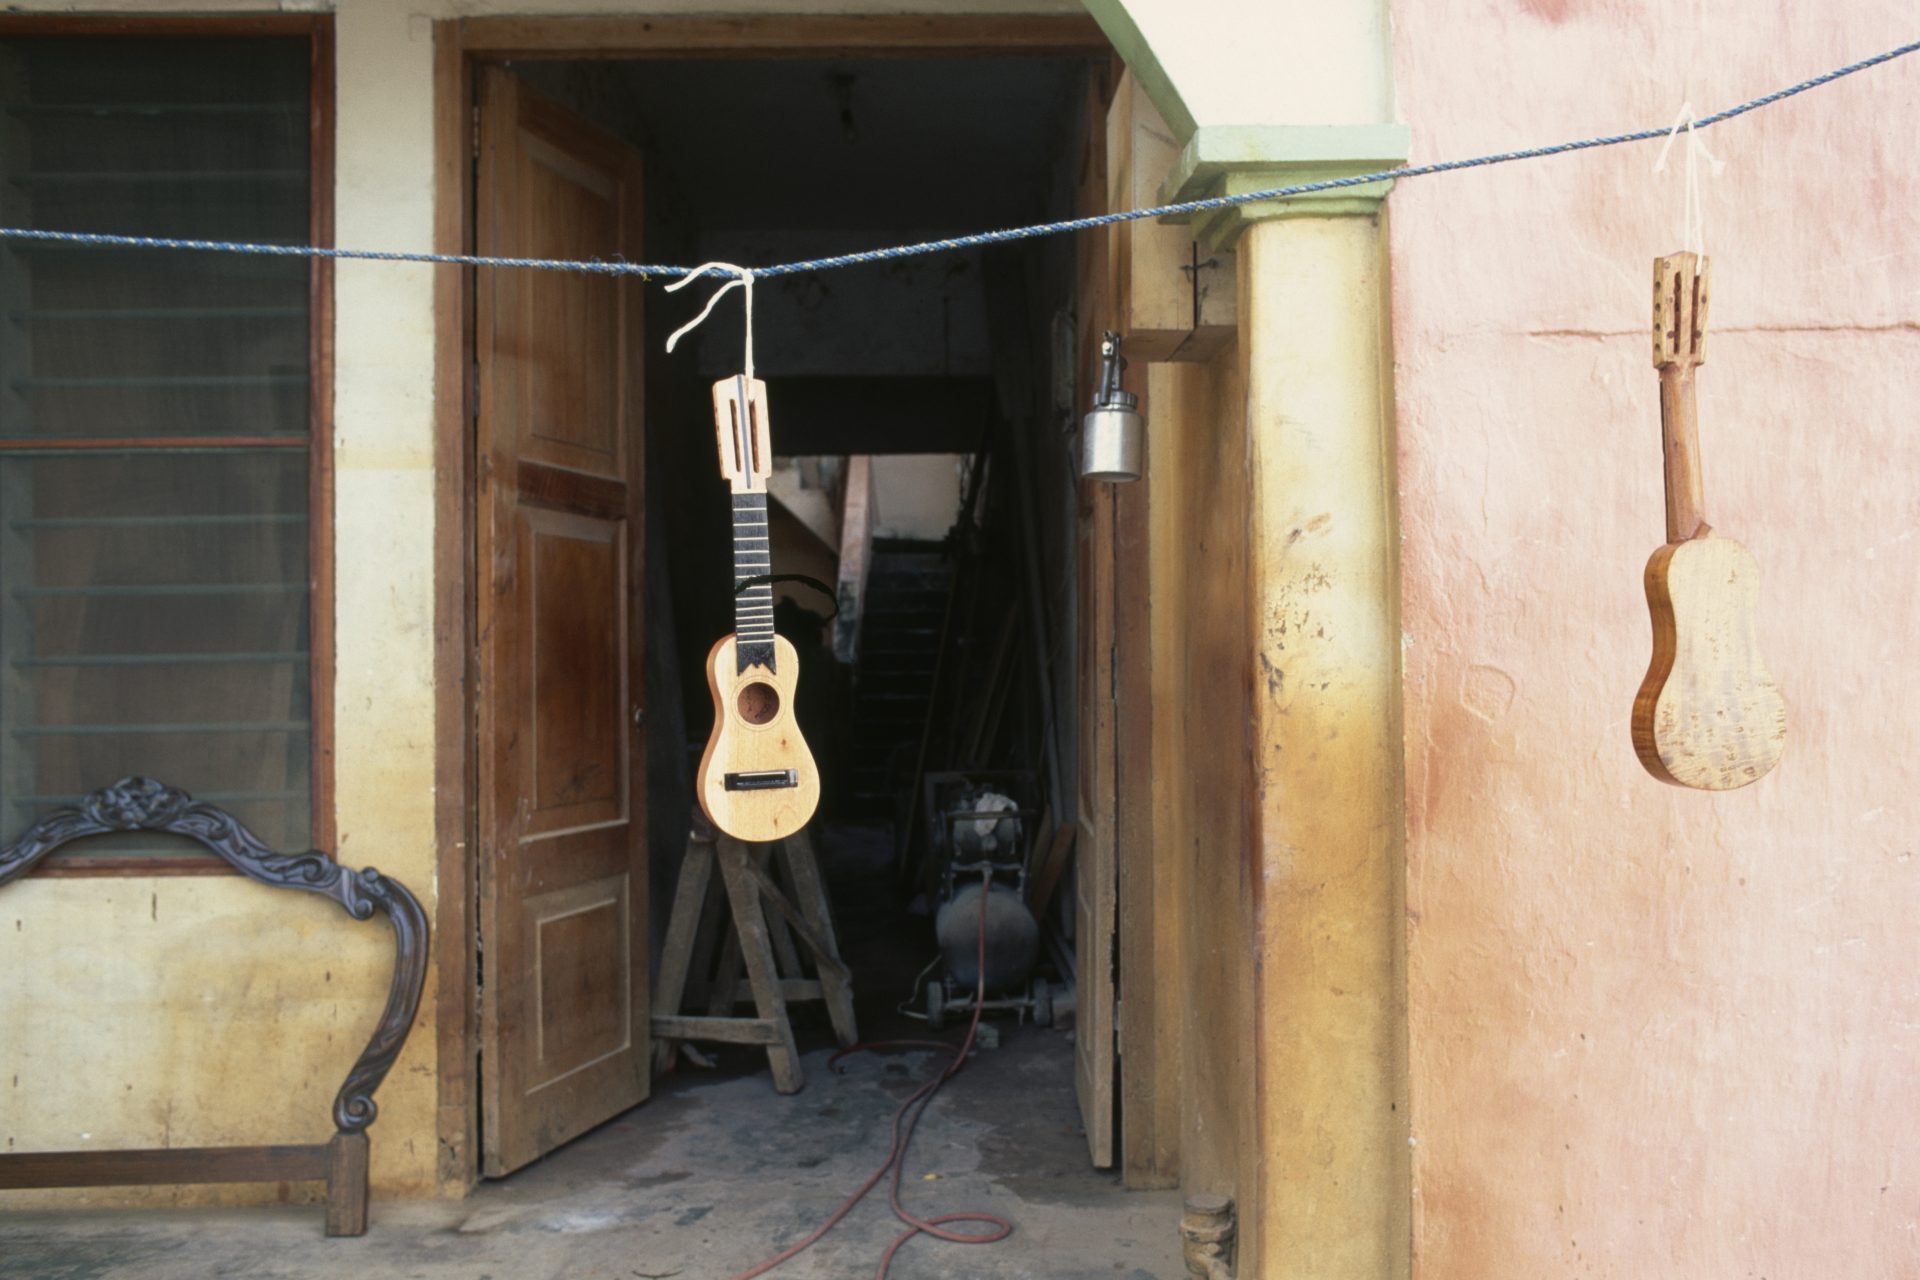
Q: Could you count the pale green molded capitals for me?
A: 1